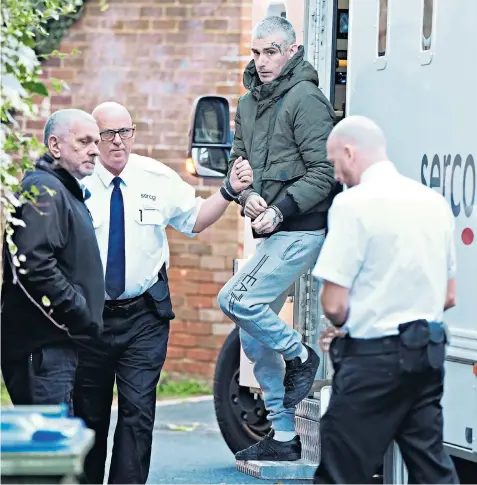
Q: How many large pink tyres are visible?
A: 0